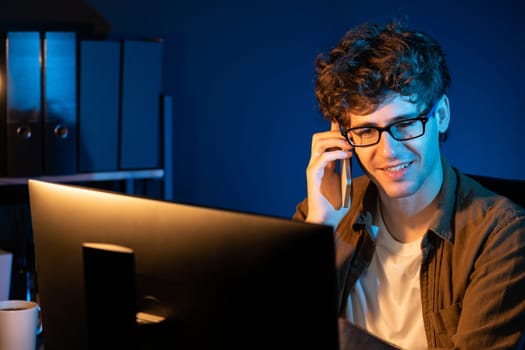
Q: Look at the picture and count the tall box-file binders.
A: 4